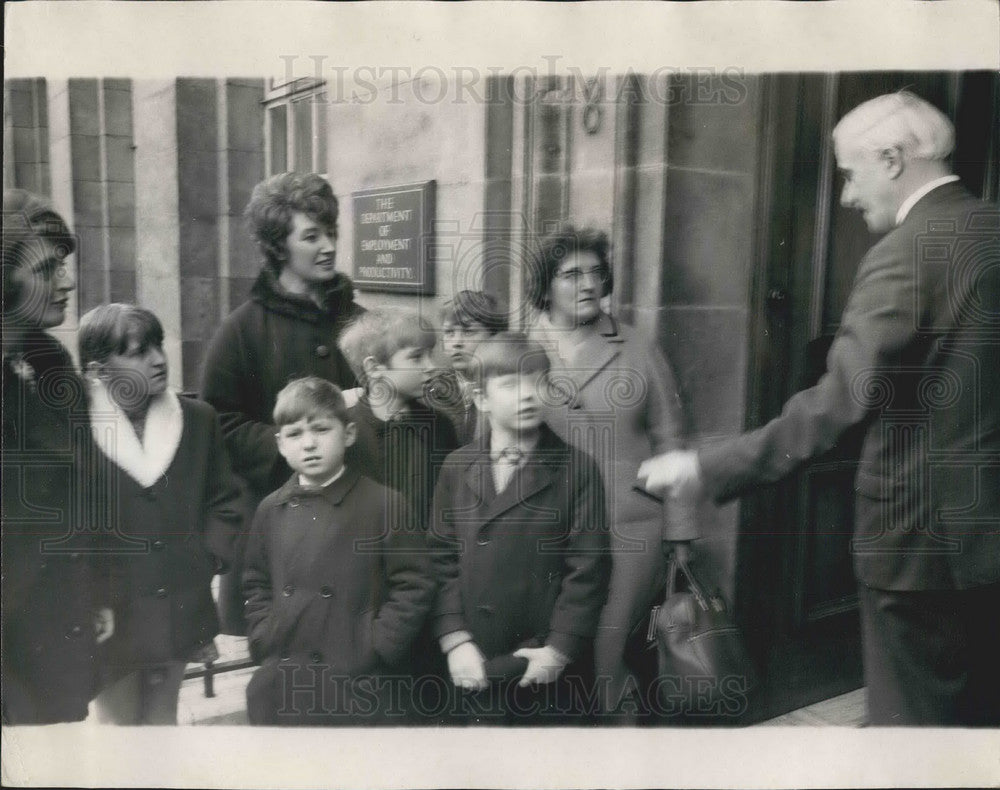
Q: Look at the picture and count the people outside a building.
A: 9